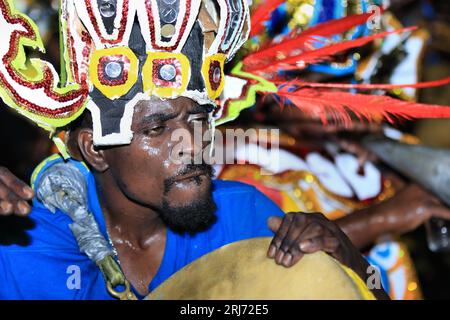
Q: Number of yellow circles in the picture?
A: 3